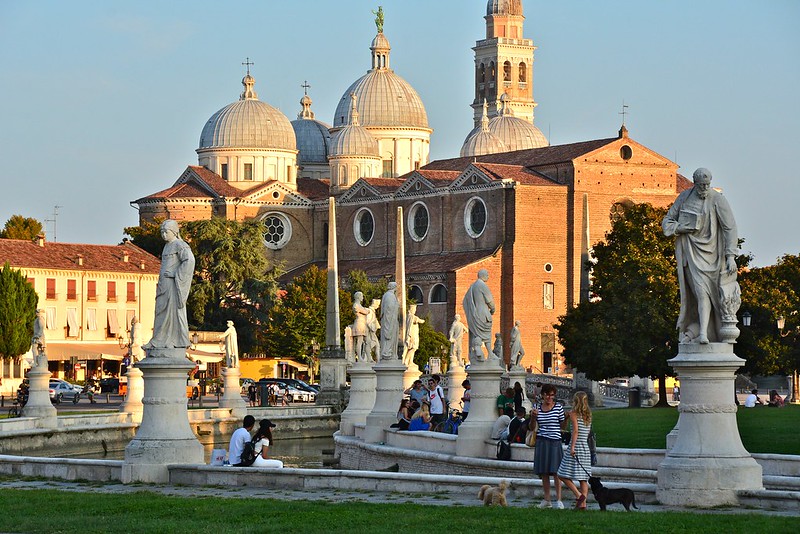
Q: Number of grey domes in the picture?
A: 6